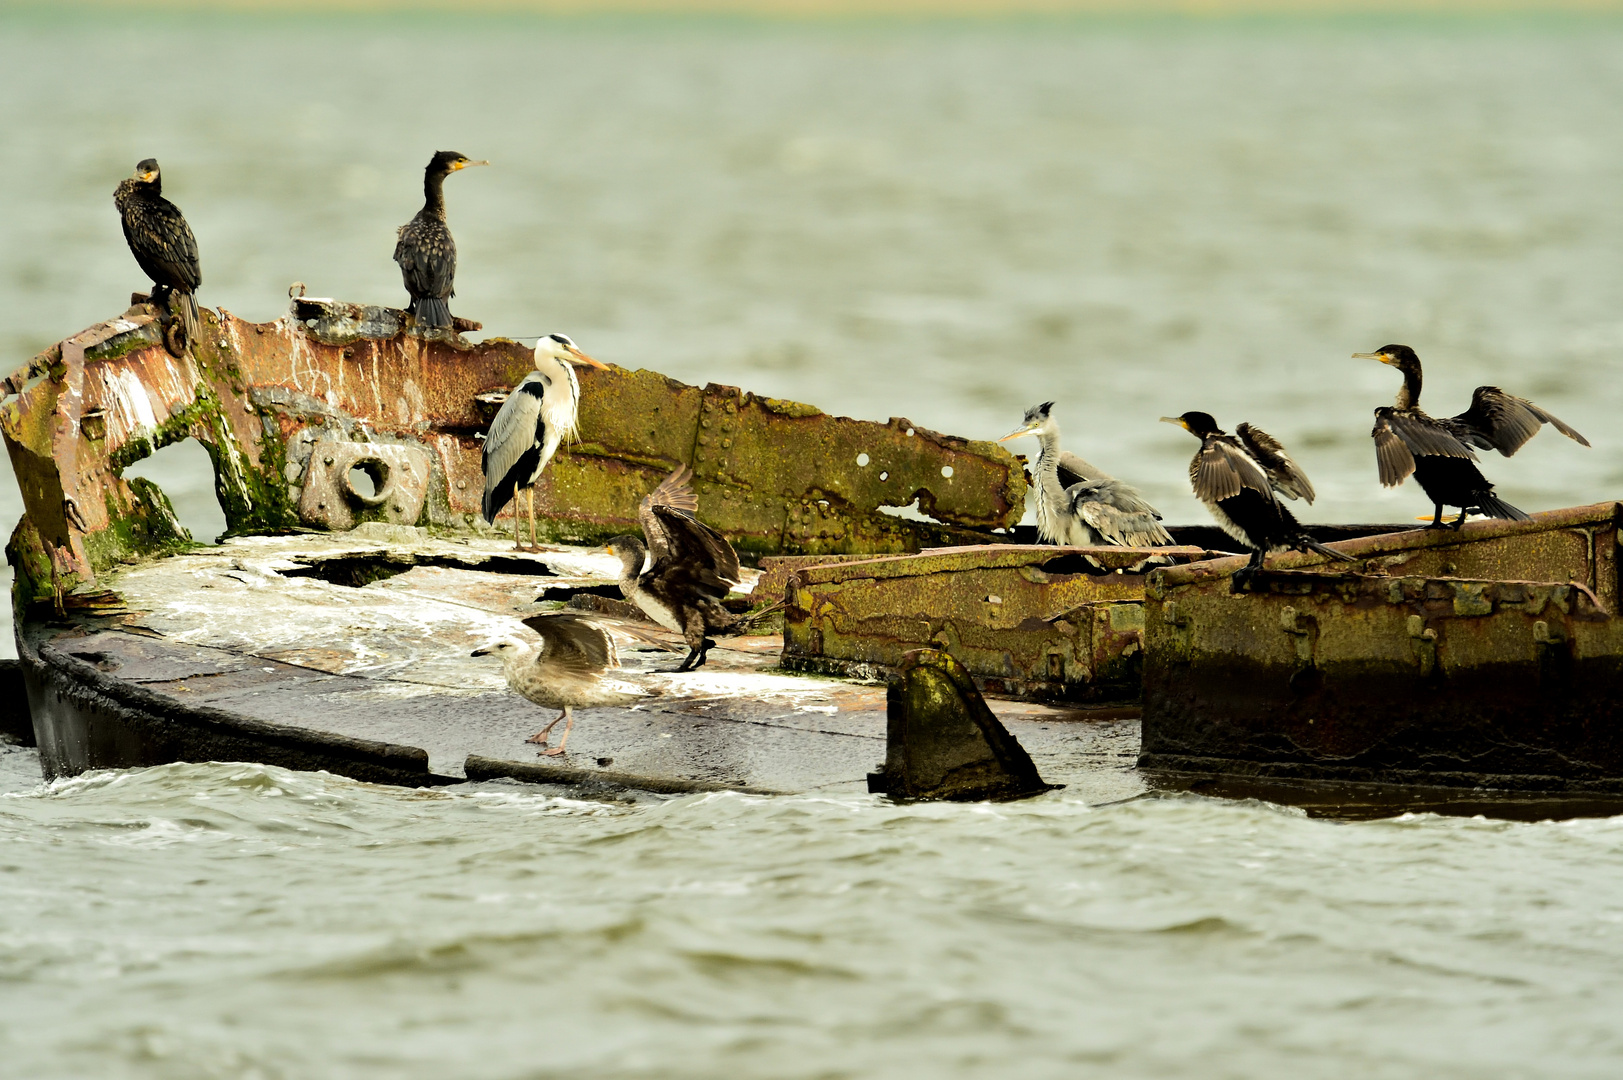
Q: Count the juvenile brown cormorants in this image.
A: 1